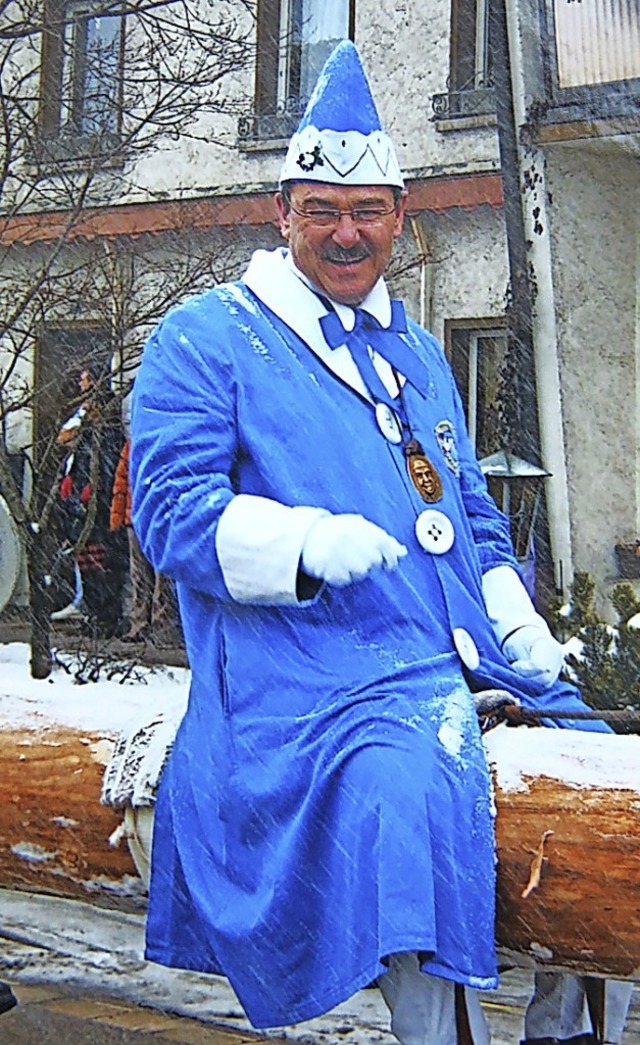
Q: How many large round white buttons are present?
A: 3